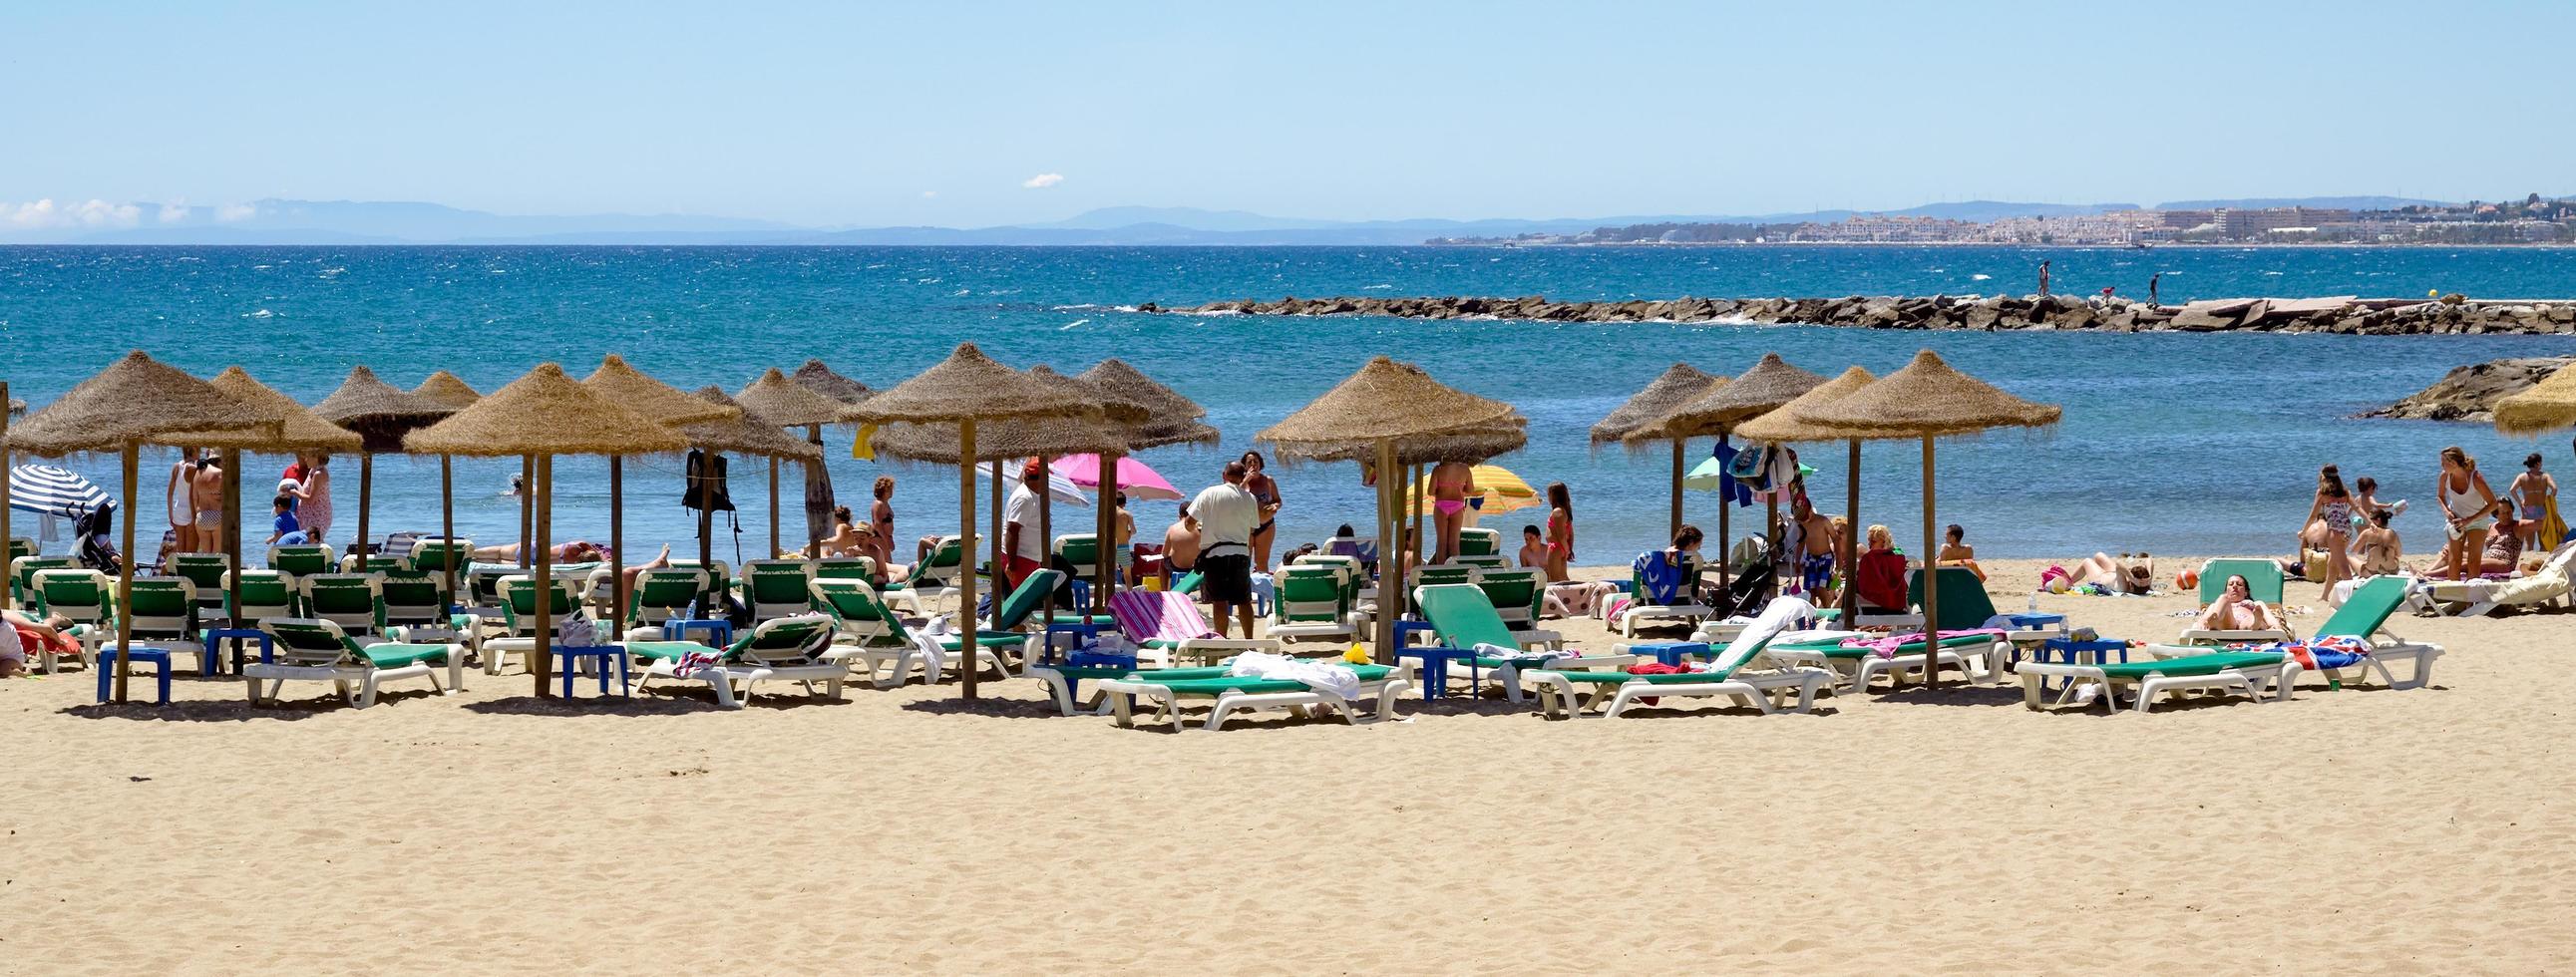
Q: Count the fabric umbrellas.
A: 5